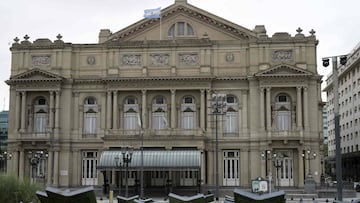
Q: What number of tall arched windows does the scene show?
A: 7